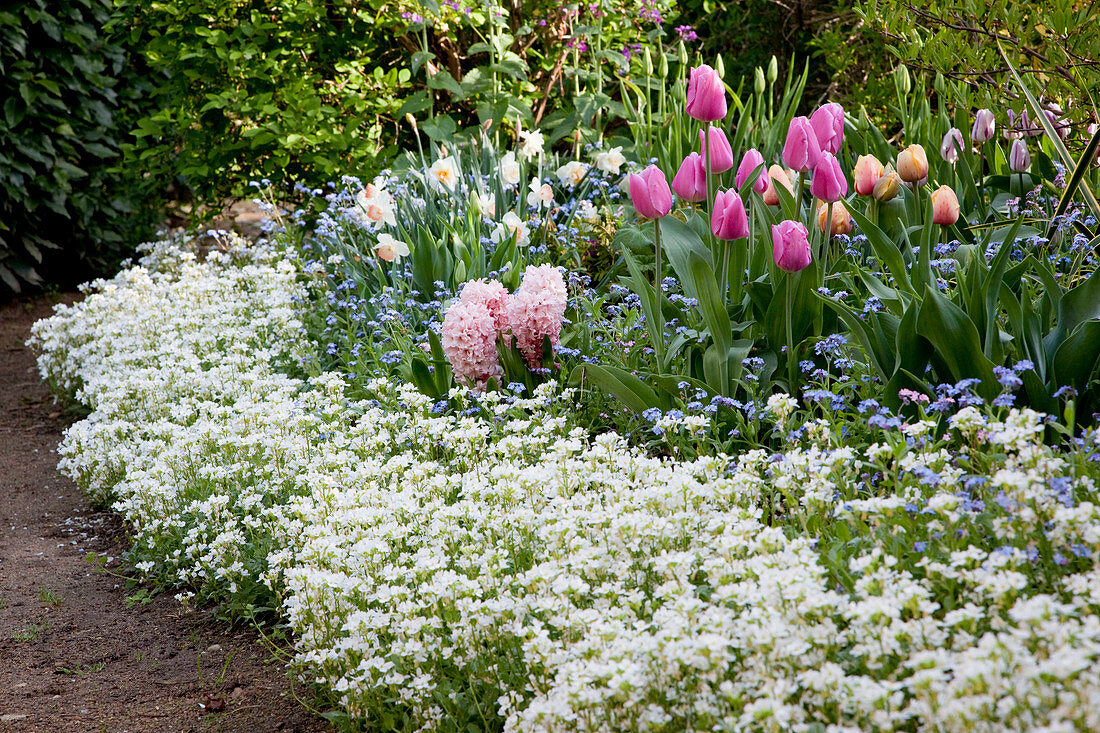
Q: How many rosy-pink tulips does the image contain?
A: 10